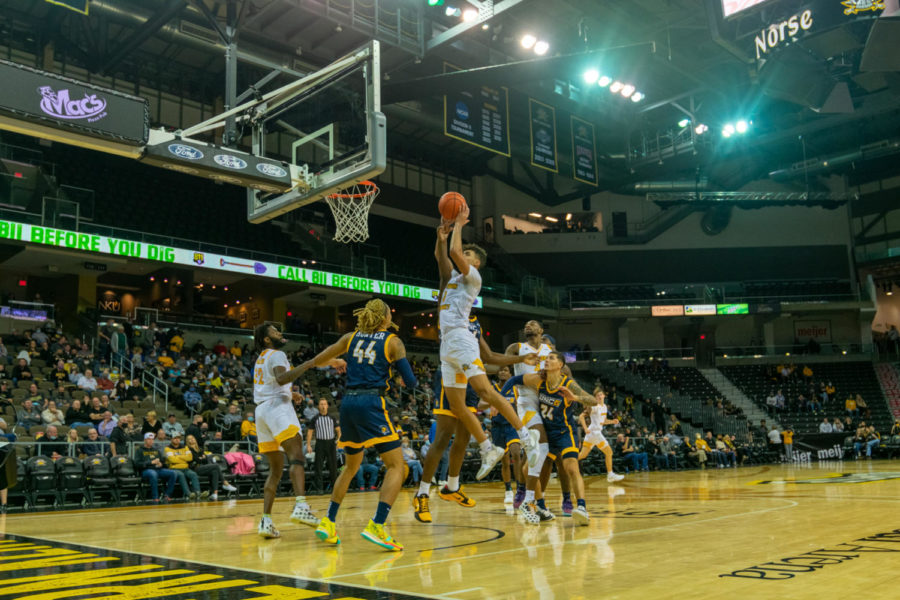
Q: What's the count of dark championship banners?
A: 3